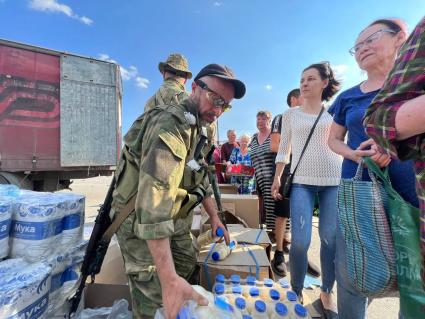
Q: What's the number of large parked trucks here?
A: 1